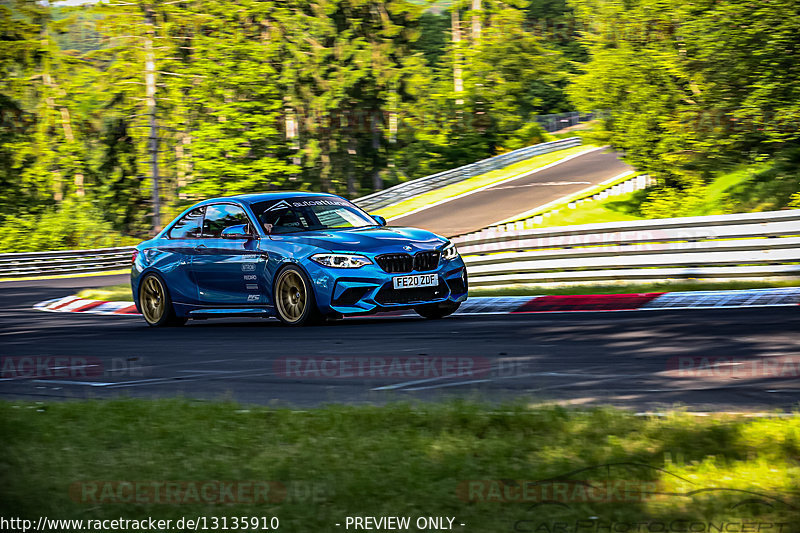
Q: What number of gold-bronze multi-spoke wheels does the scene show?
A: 2